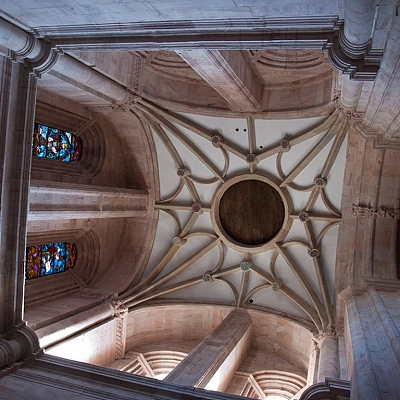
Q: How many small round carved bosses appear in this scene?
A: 12